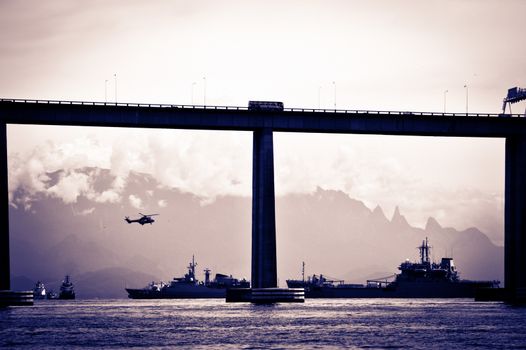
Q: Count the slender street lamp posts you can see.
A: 8